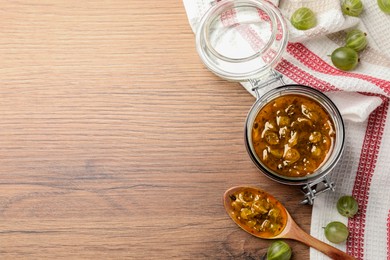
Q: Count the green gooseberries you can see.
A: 8